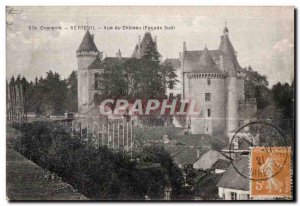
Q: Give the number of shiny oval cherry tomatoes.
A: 0